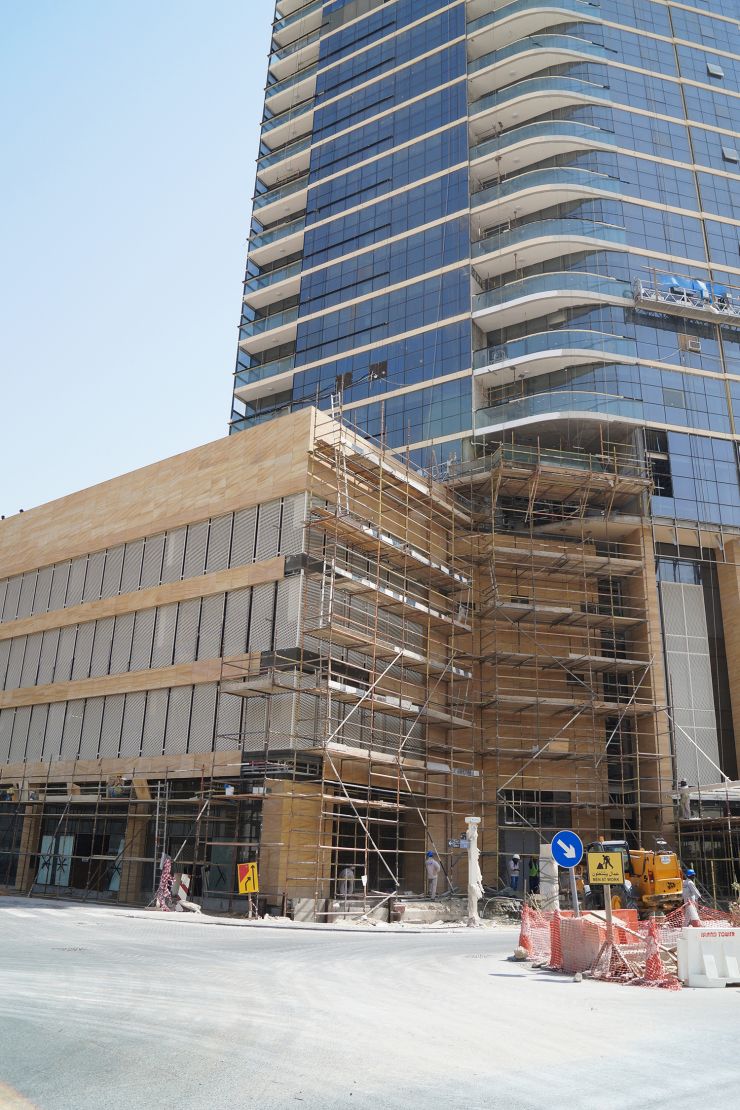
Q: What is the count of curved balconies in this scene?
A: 9